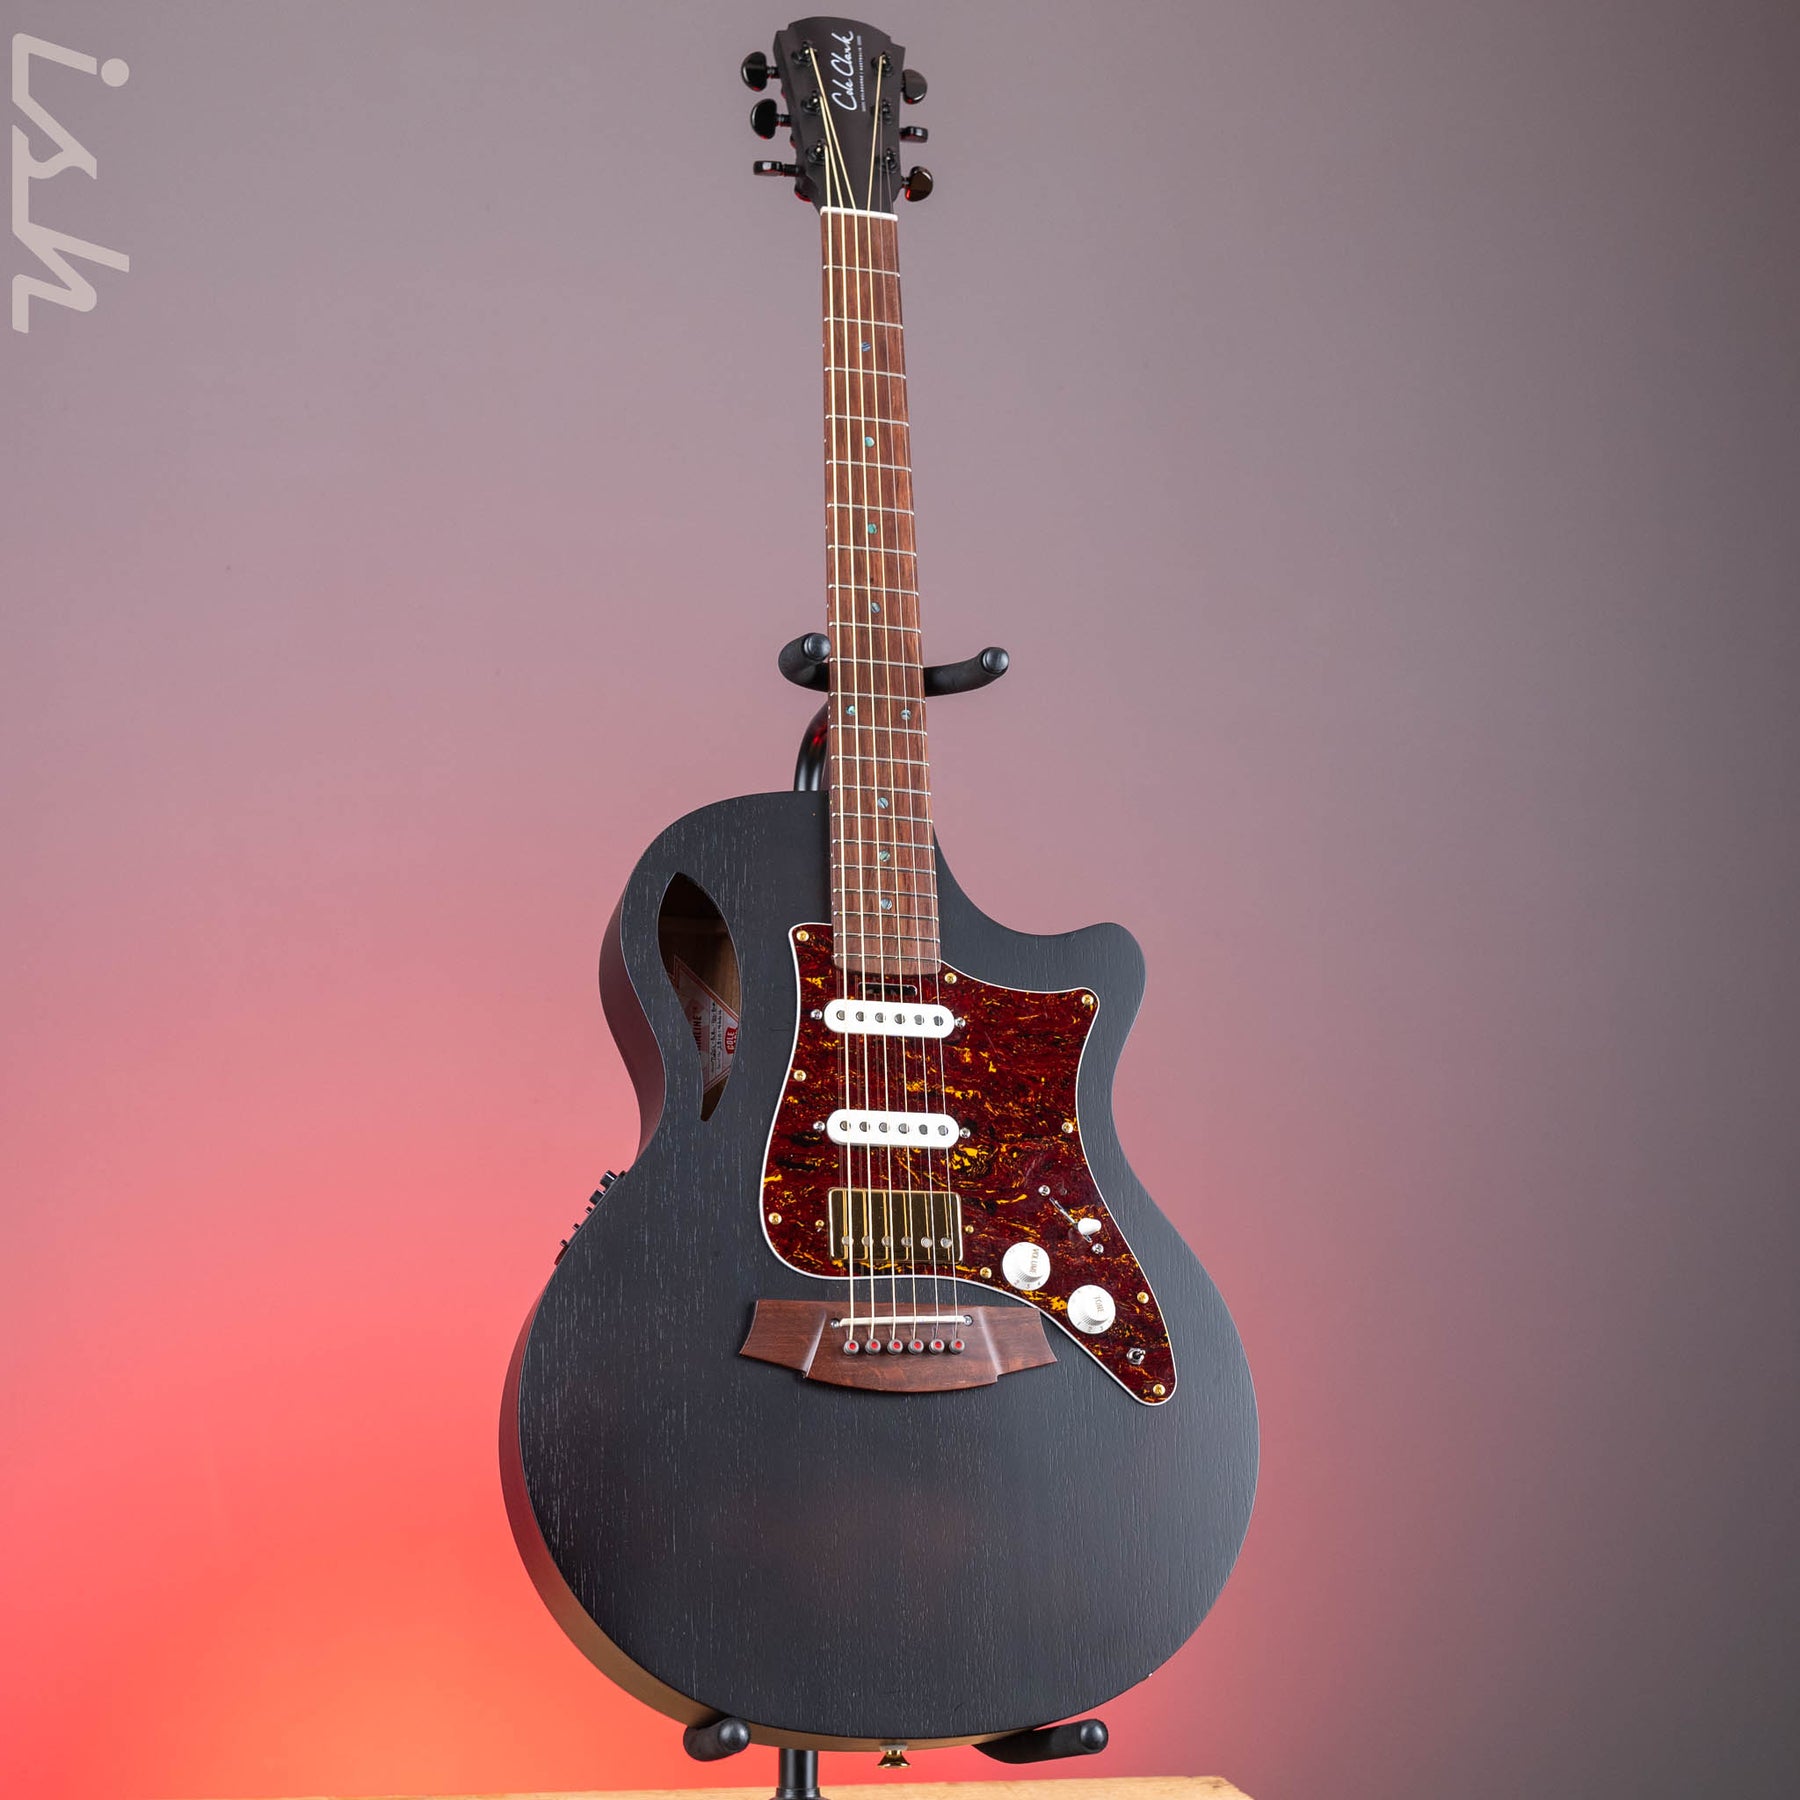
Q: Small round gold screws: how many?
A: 11